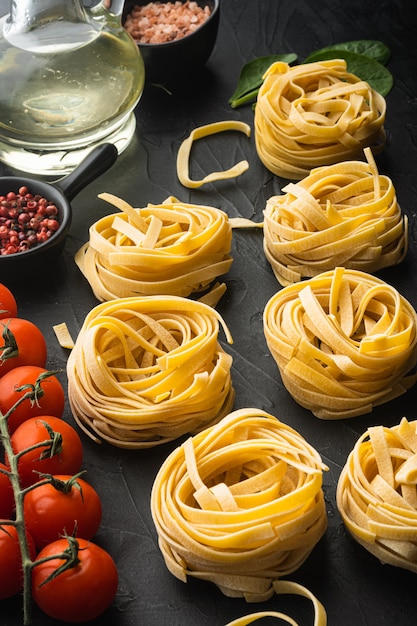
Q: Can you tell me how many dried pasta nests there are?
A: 7